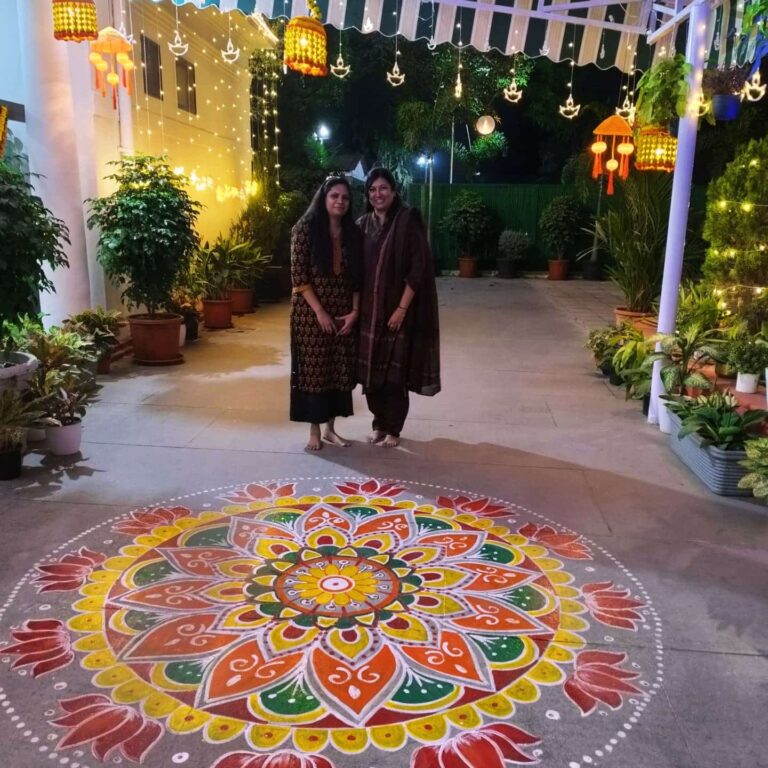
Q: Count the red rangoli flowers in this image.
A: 12